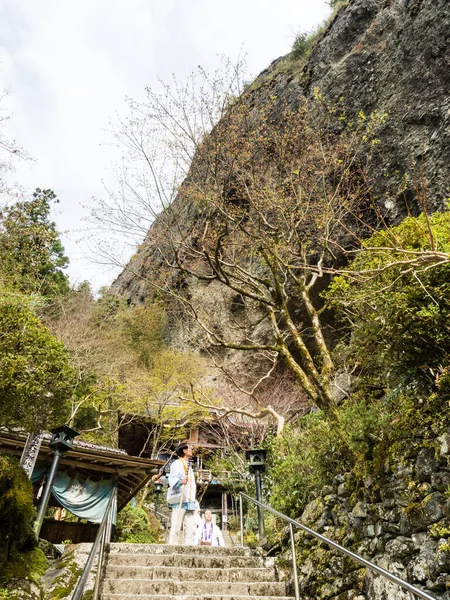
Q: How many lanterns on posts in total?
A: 3